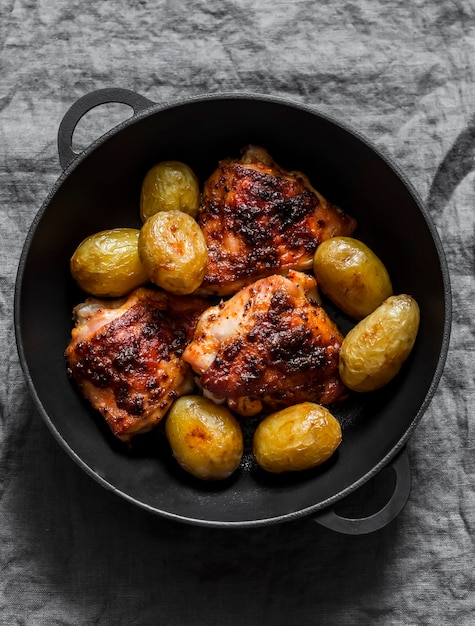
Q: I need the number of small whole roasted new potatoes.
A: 7